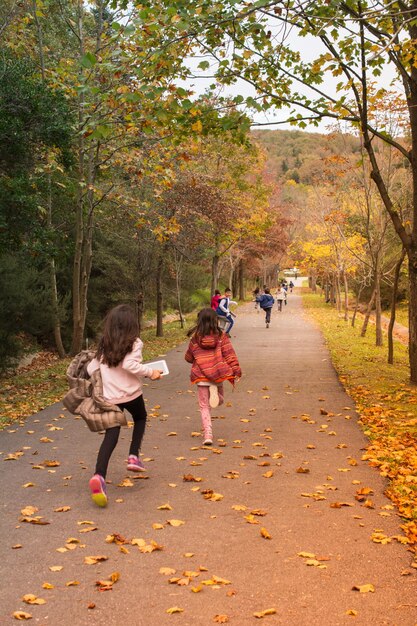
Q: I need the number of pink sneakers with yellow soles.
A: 2